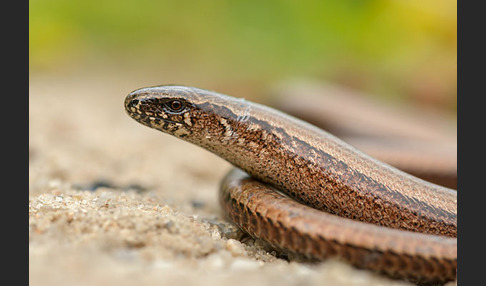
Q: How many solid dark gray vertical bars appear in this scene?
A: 2